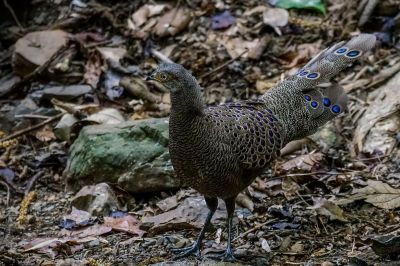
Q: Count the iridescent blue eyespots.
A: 8